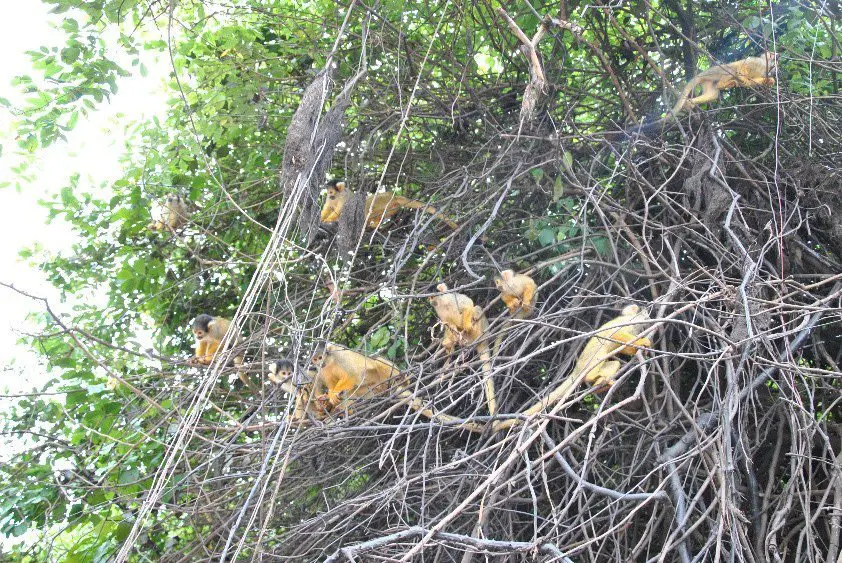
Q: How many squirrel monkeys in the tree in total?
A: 9